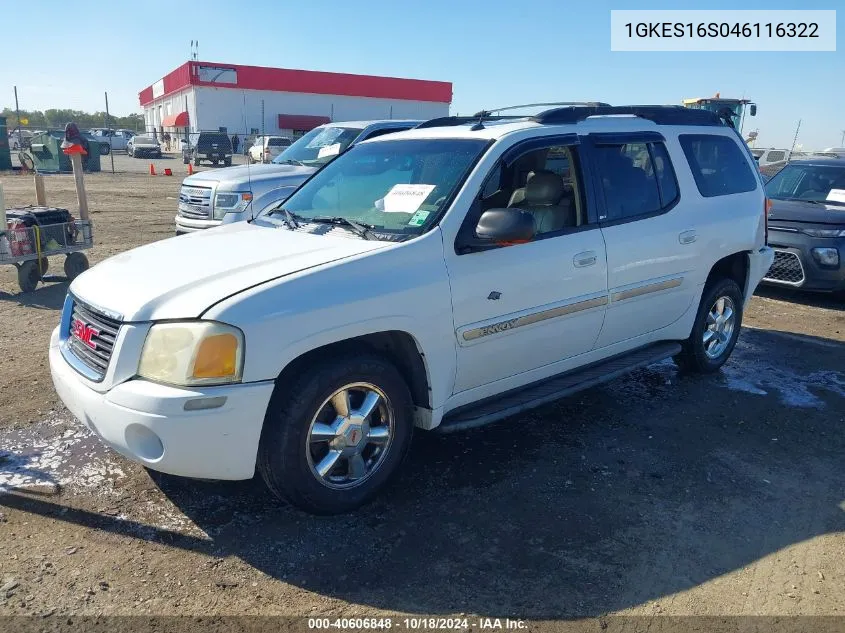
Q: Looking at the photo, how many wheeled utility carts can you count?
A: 1